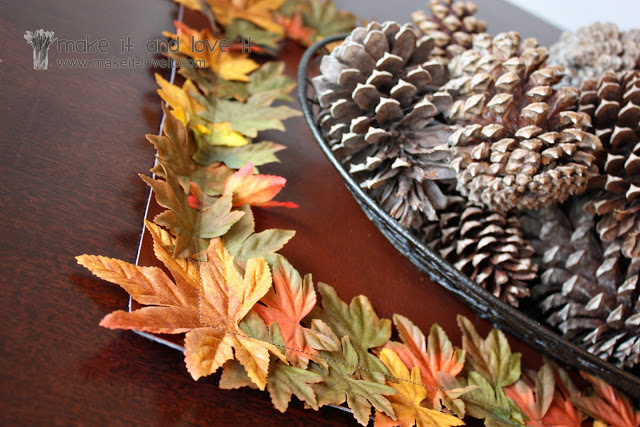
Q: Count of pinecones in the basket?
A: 7